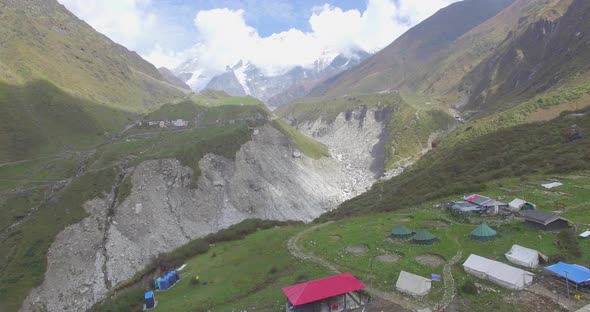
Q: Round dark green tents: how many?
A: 3